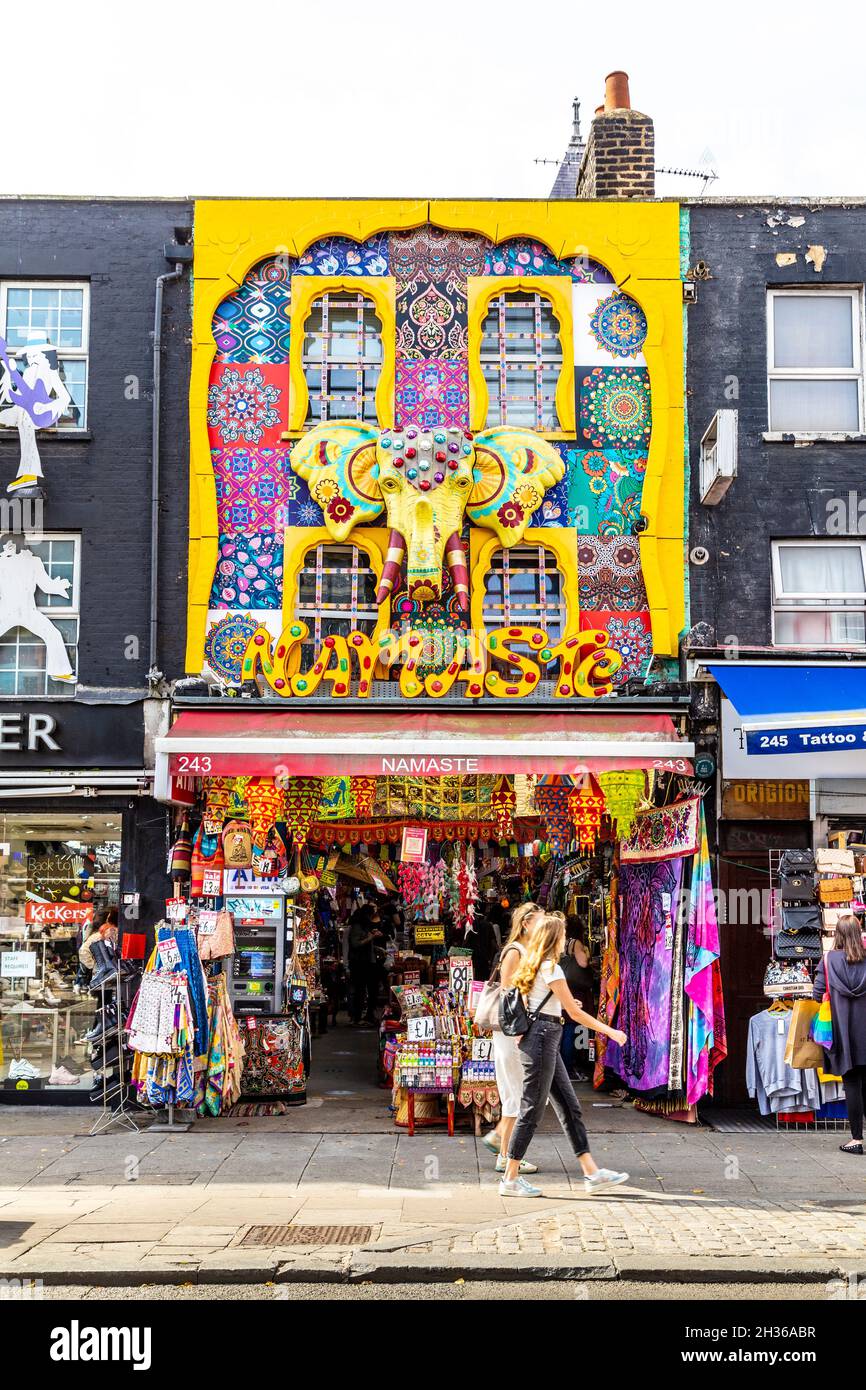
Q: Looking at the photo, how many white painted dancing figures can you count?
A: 2